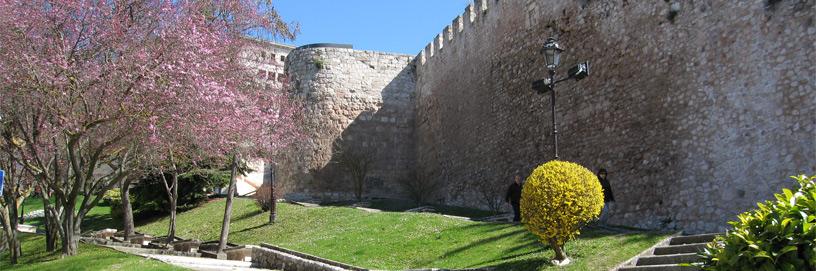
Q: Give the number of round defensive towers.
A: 1